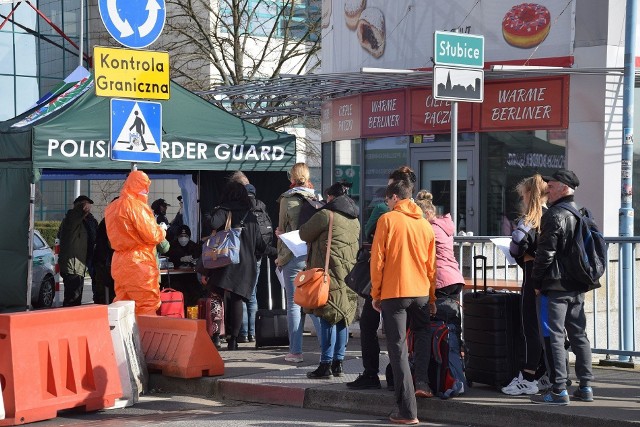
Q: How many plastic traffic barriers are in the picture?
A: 3